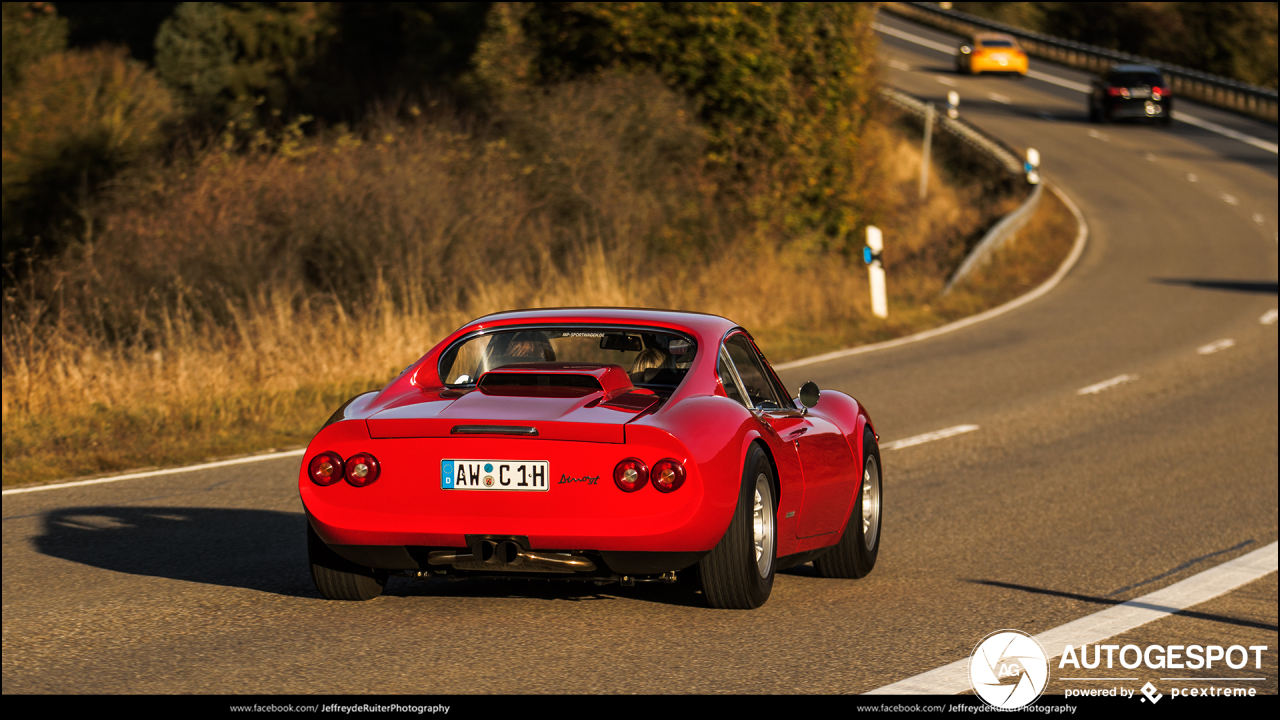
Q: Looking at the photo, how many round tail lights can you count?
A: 4